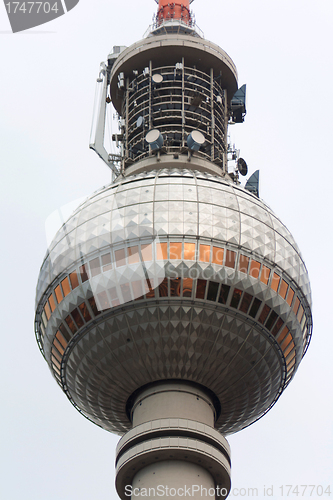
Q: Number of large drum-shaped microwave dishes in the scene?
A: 2